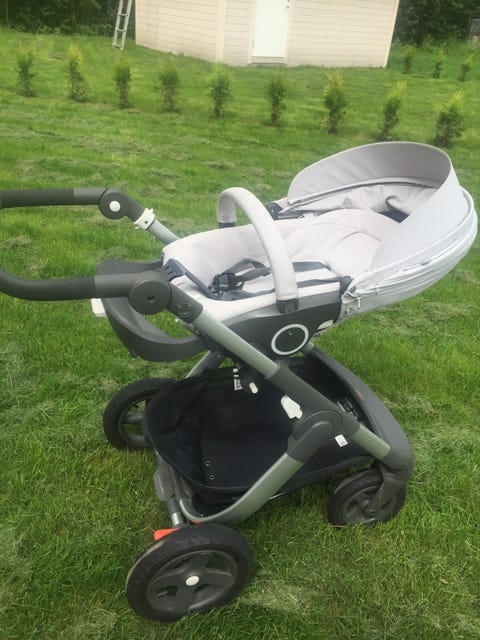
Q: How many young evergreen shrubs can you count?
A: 12